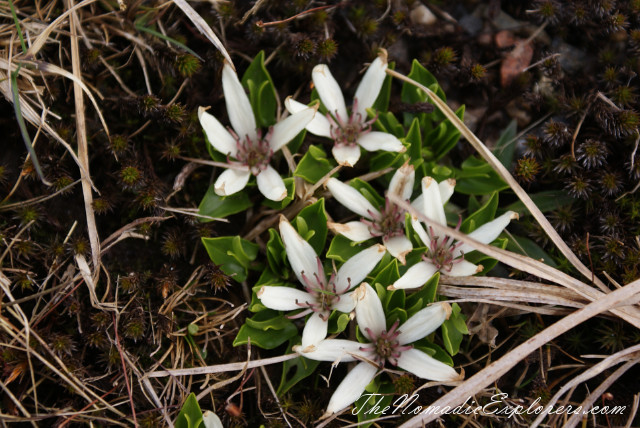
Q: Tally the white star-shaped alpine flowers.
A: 6